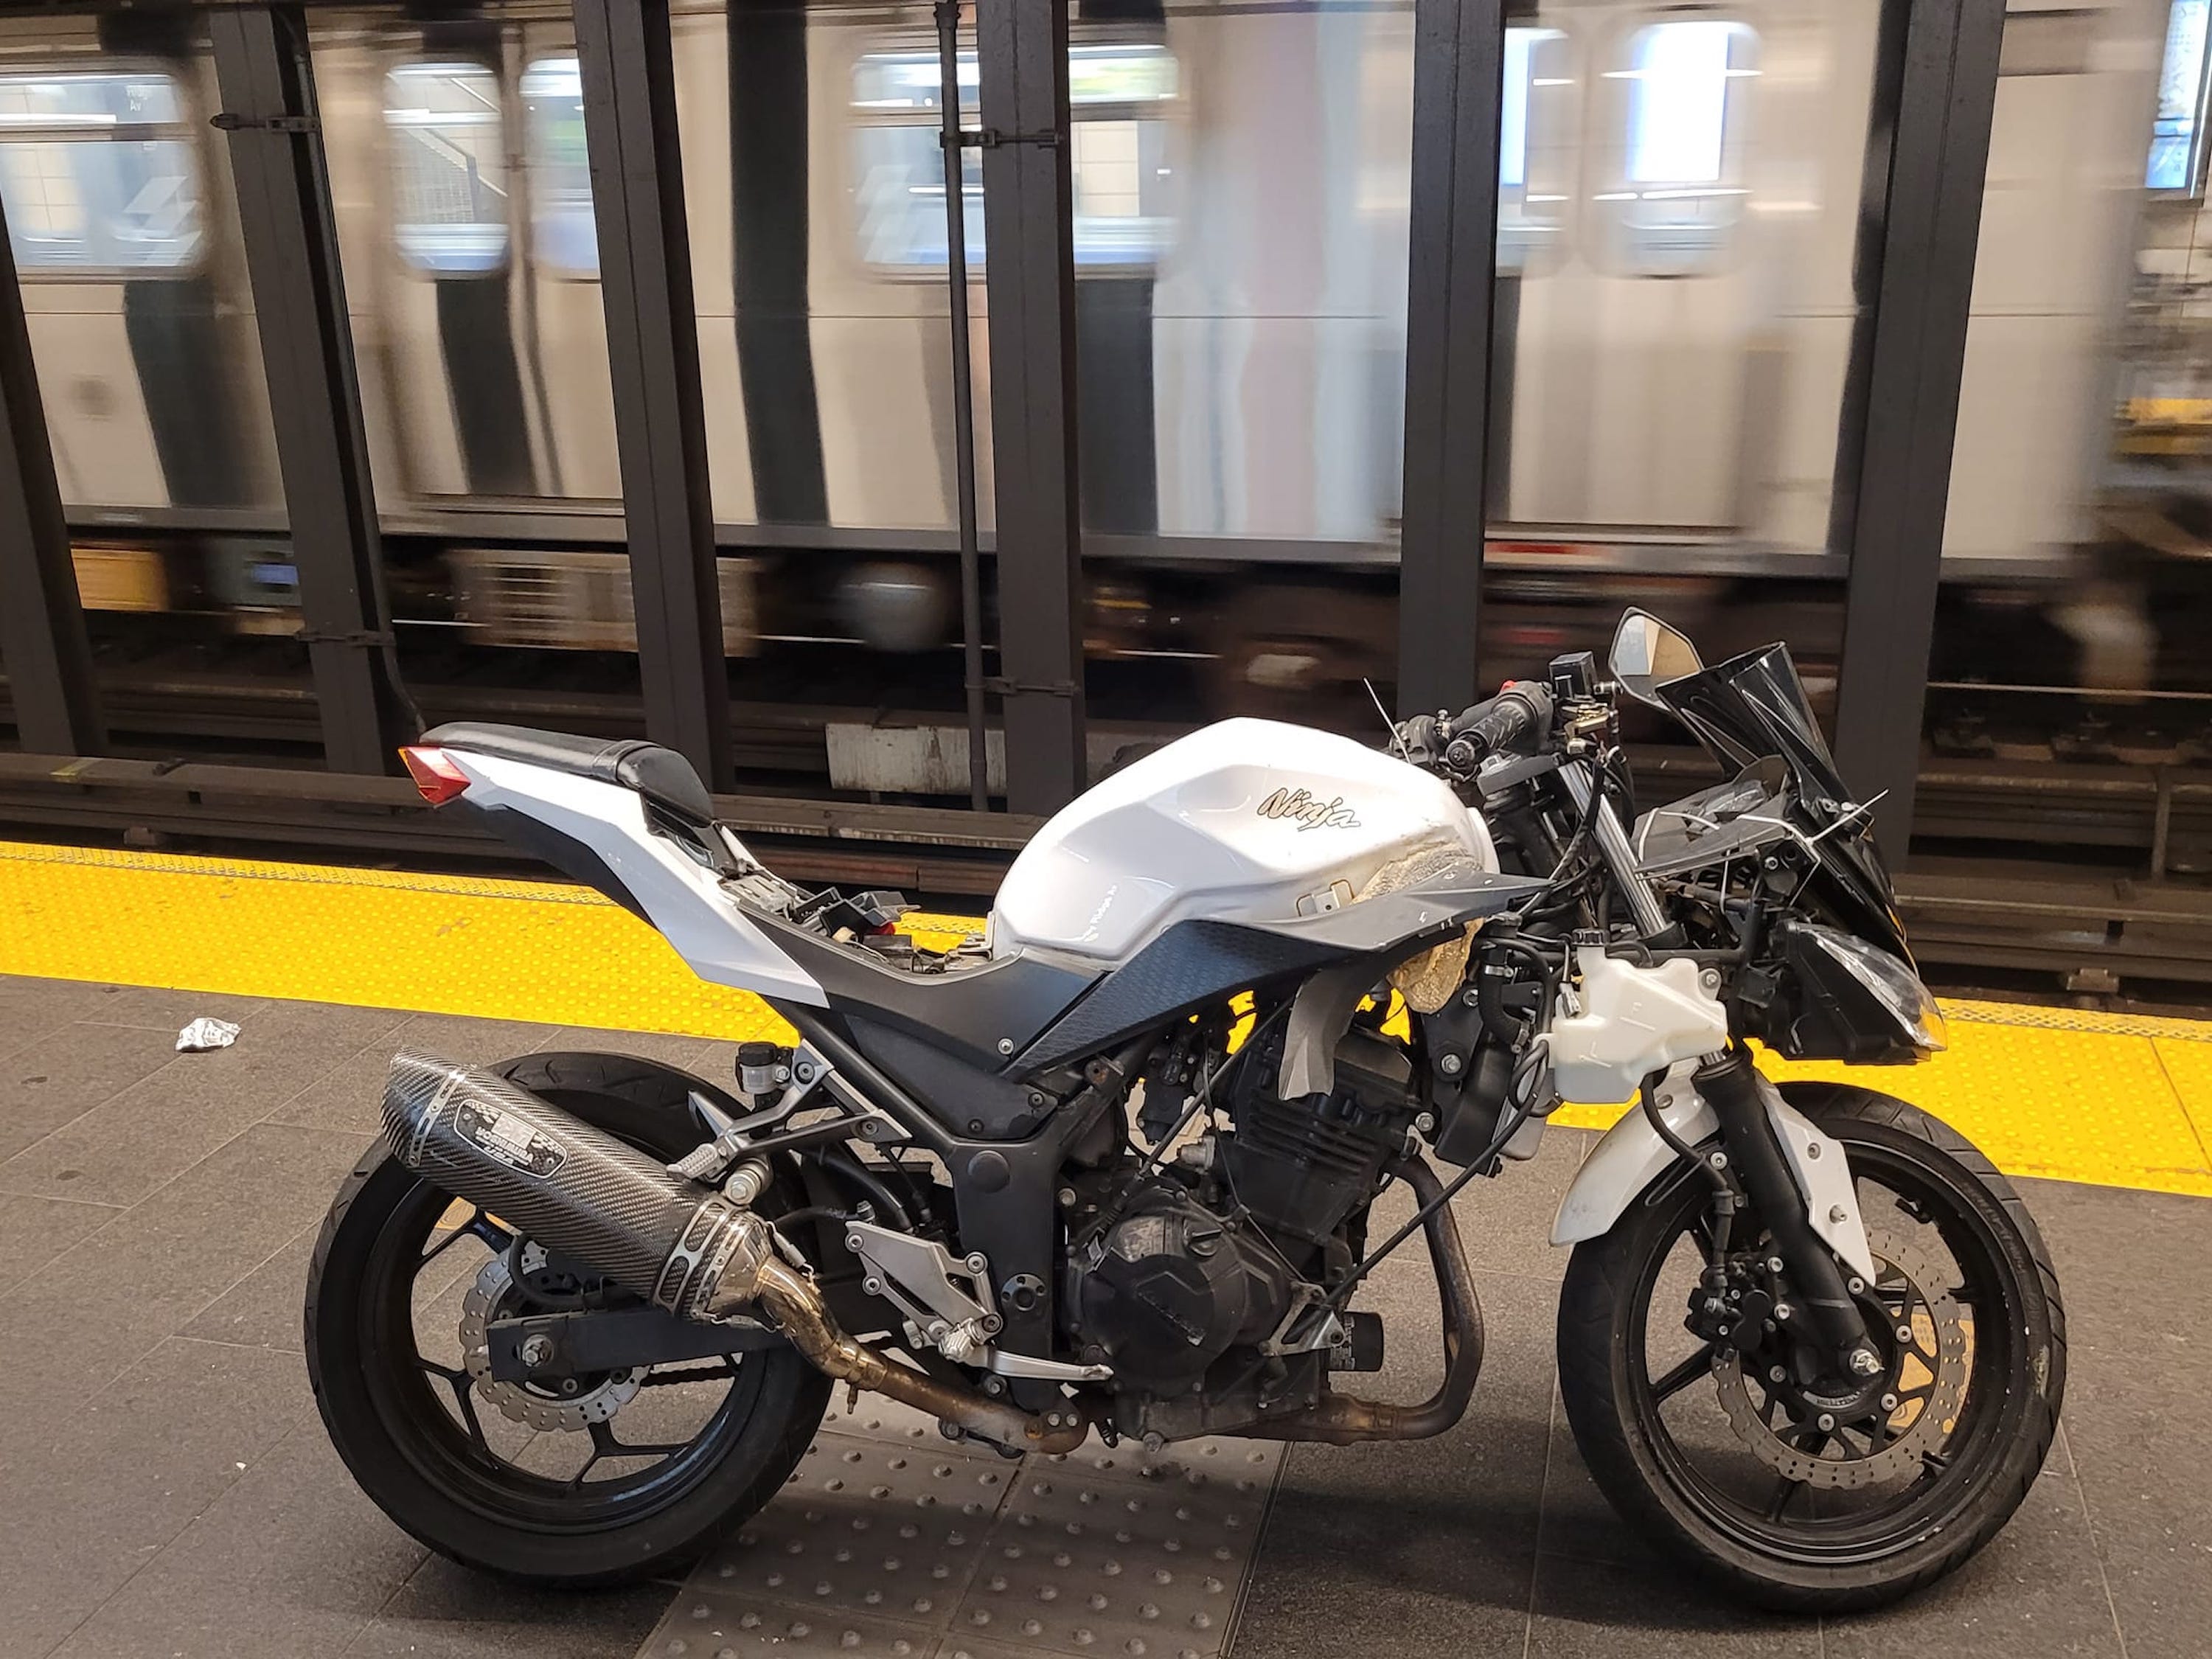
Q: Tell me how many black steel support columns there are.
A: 6